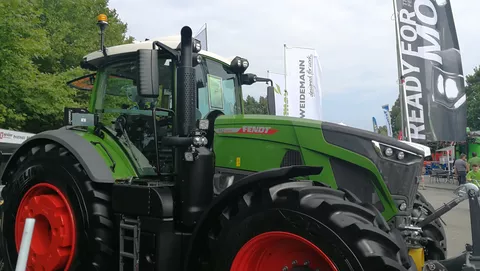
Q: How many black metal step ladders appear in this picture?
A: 1